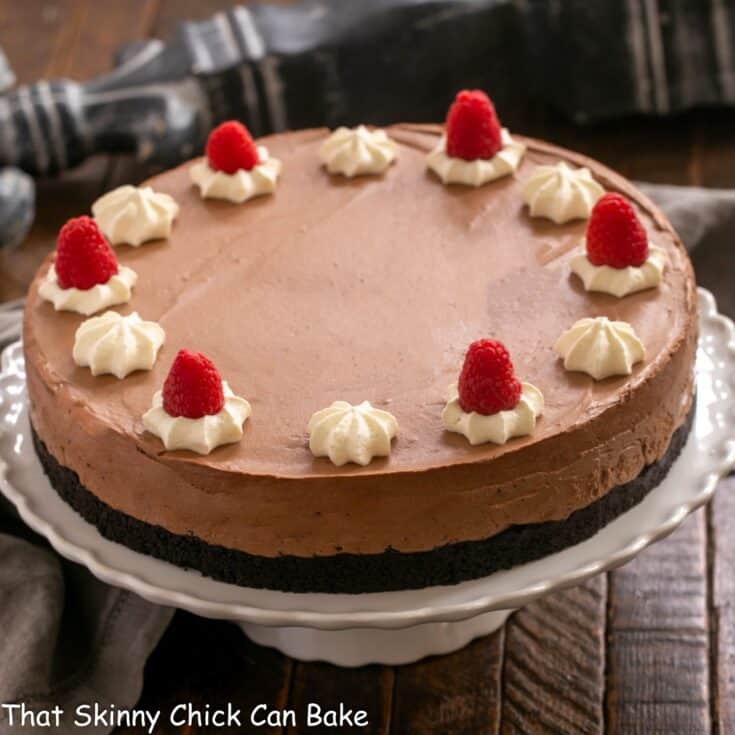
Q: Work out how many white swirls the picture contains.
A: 12